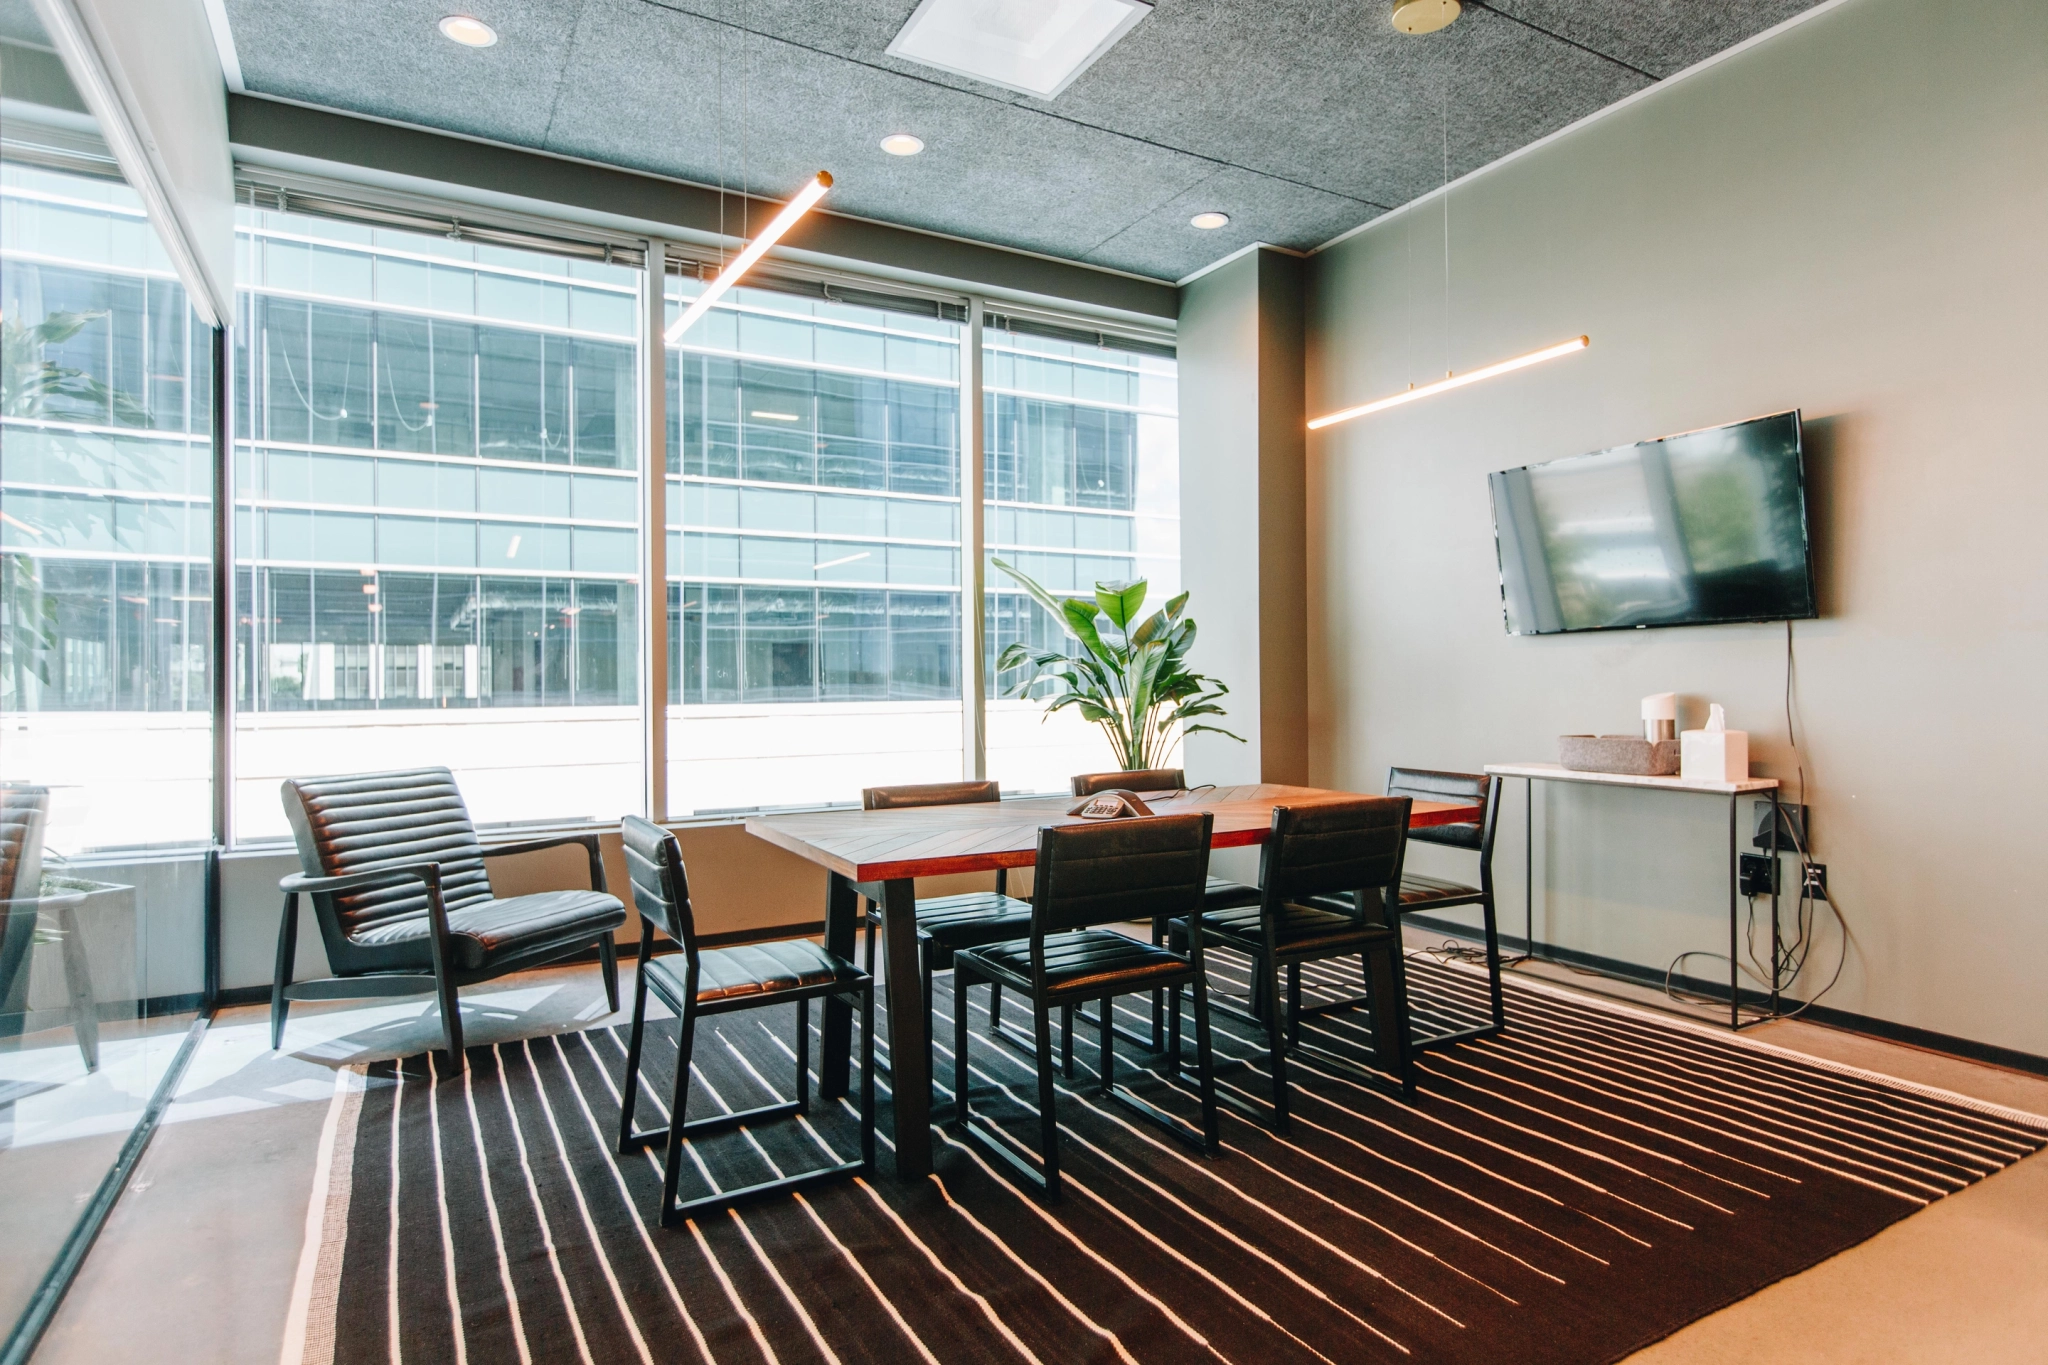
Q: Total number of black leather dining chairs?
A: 6